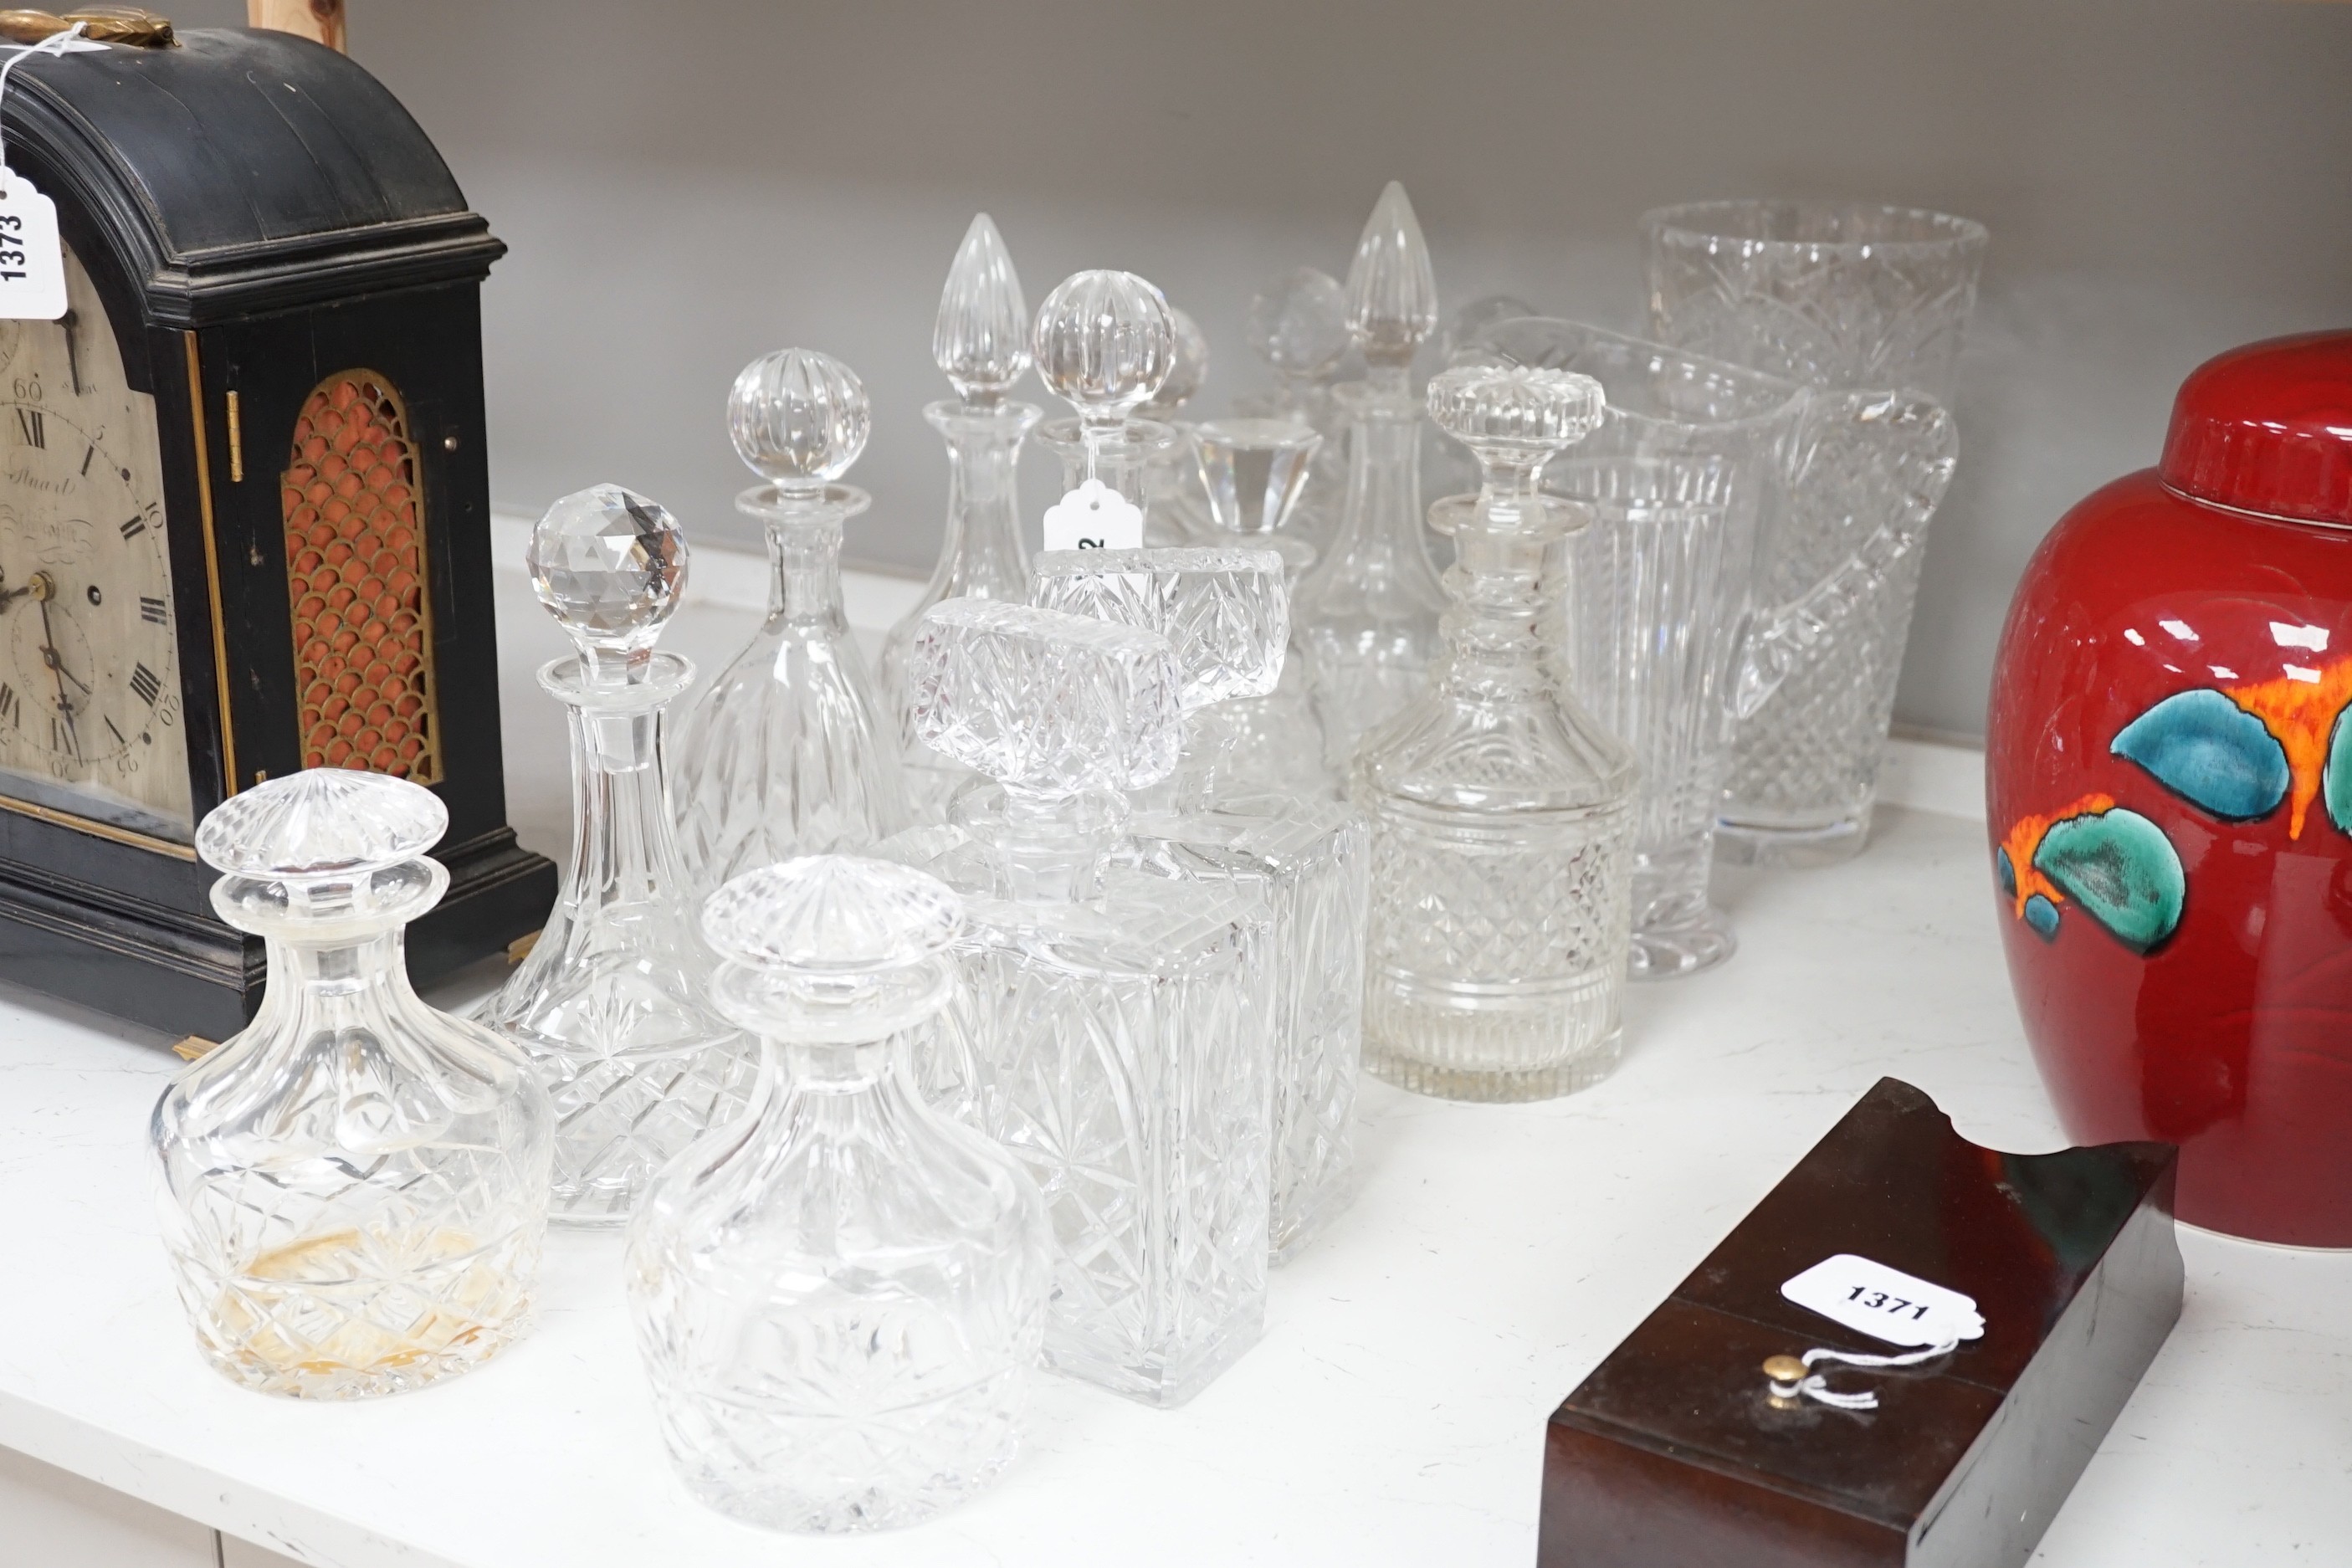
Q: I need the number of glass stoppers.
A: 14